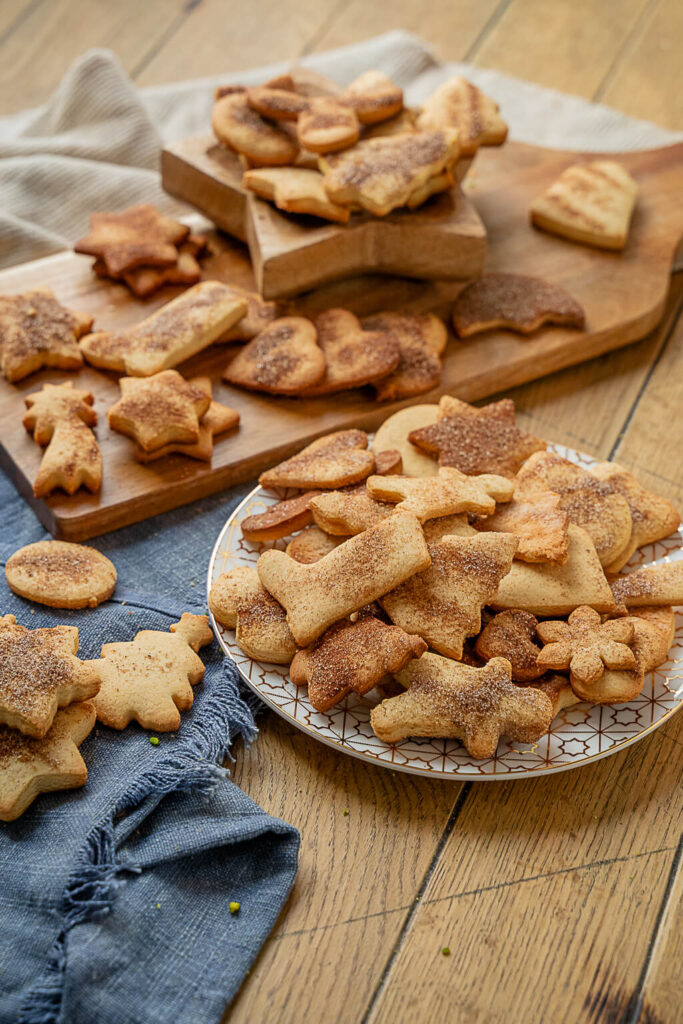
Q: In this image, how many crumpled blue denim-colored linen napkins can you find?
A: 1